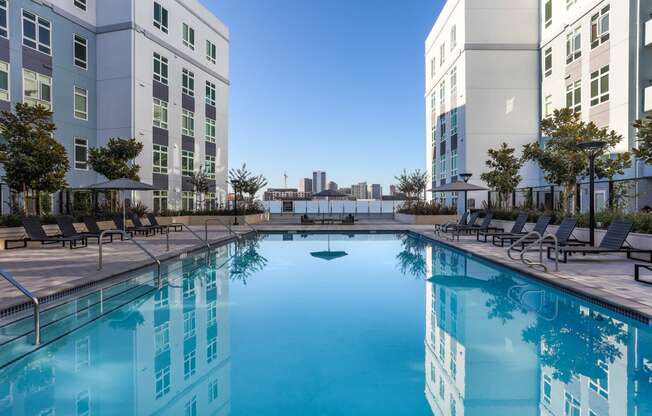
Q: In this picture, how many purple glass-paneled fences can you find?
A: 0